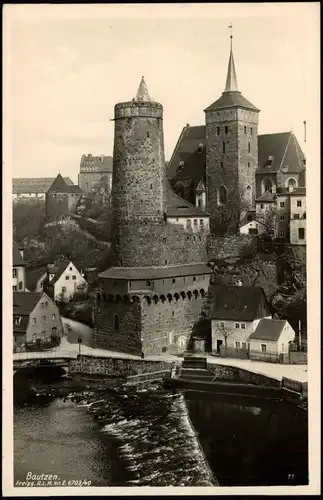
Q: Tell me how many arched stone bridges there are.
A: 1